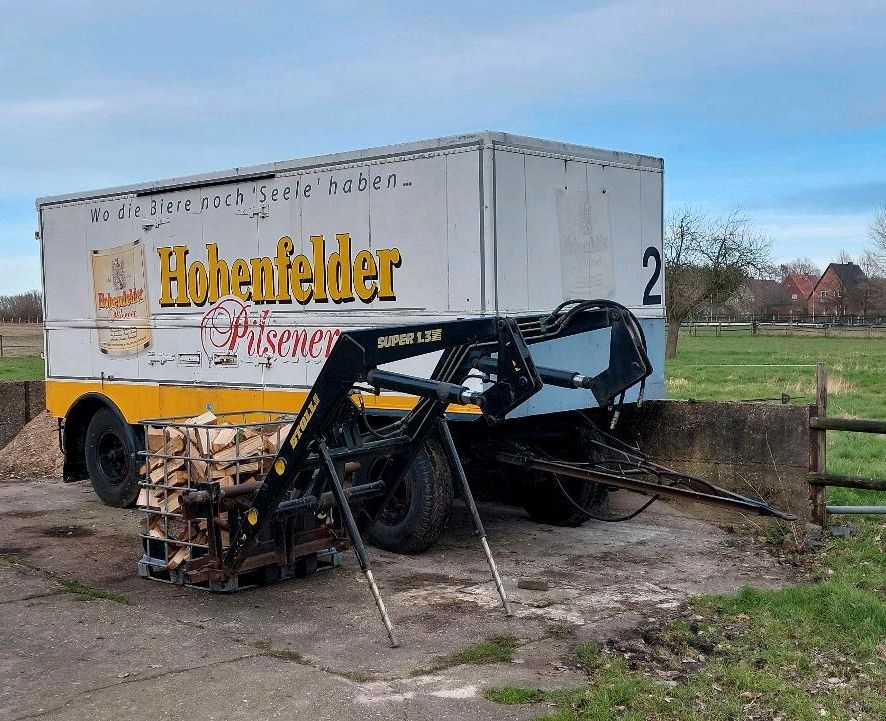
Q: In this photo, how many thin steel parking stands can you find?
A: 2